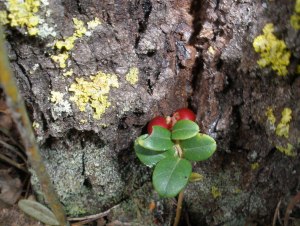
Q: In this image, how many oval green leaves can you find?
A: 5